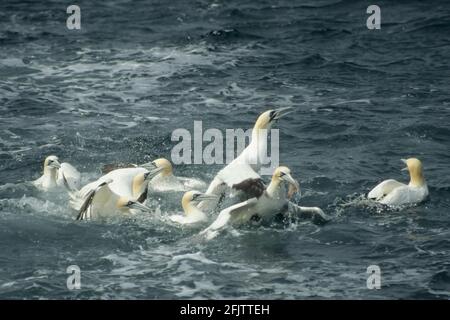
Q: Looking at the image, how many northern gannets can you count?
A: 8